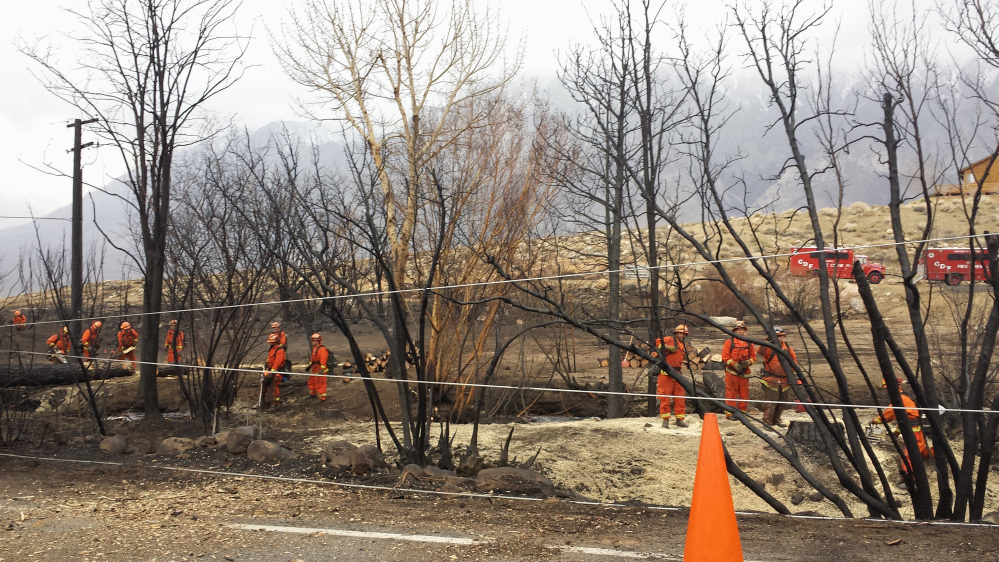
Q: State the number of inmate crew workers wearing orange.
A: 12